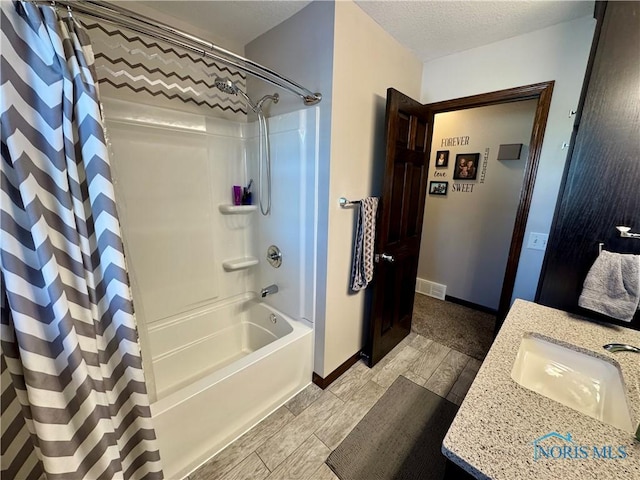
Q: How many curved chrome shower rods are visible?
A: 2